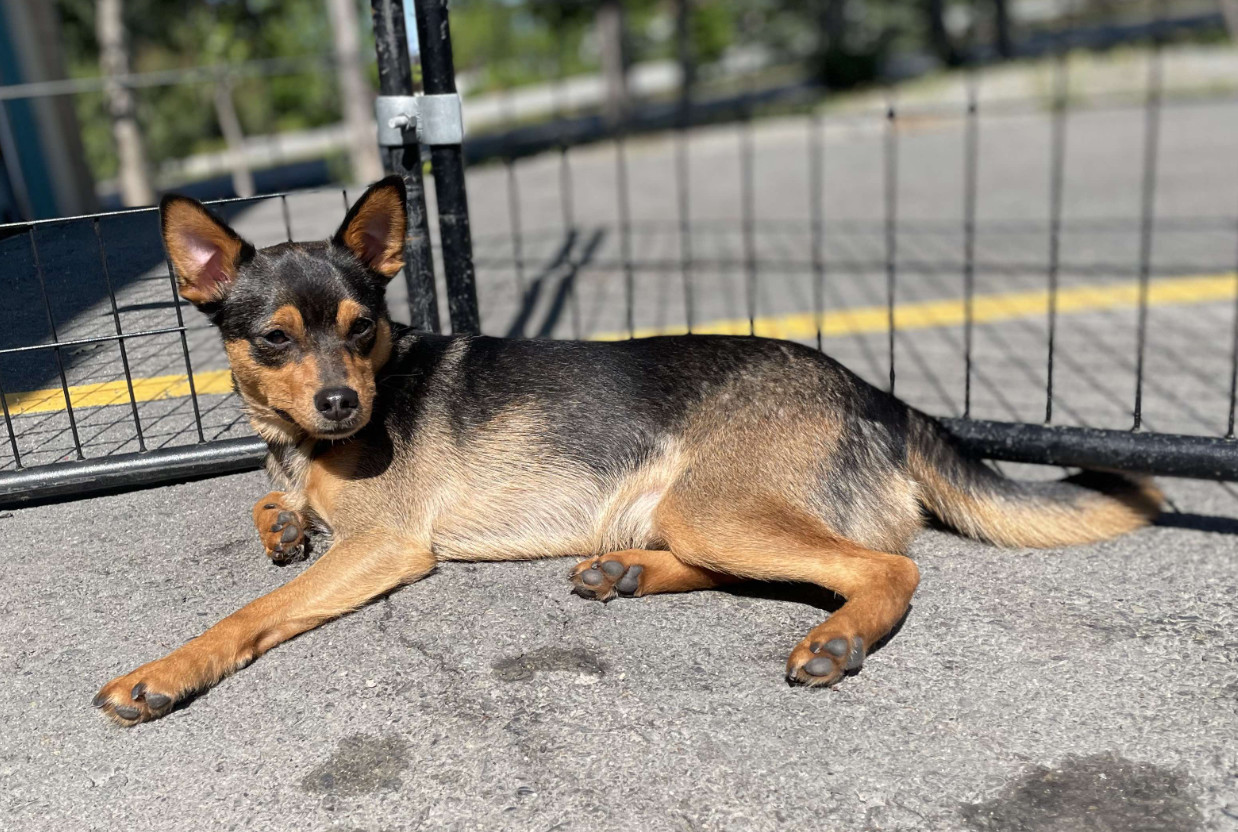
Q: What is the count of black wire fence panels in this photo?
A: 2